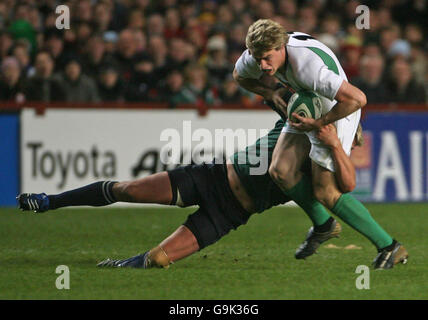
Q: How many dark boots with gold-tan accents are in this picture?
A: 2